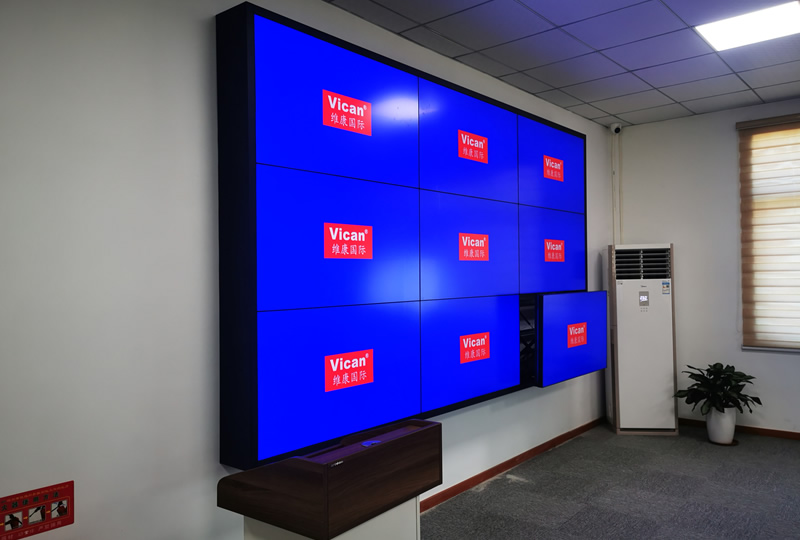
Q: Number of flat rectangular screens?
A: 9